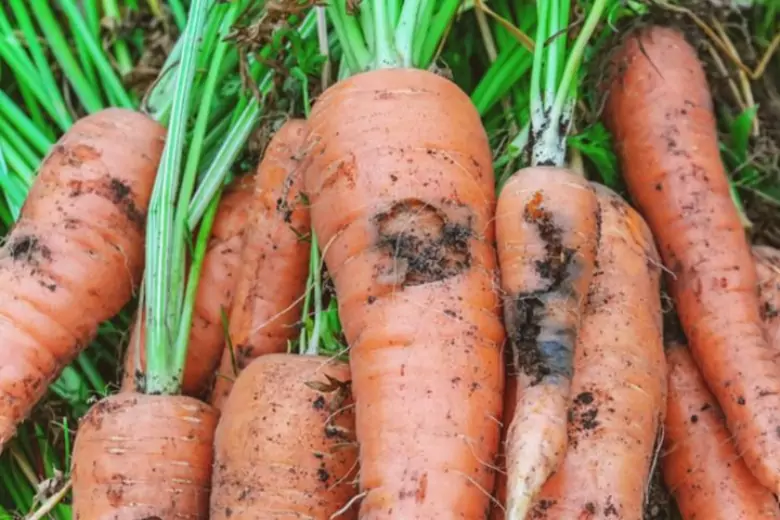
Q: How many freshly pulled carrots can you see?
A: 11